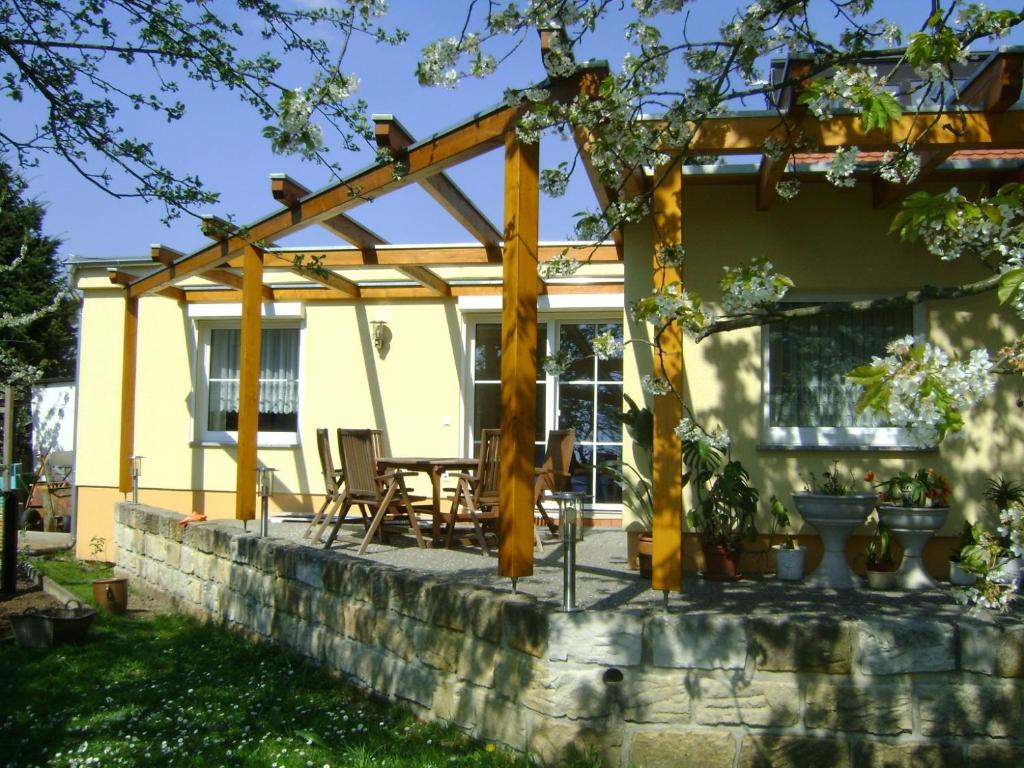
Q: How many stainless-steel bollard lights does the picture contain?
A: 3